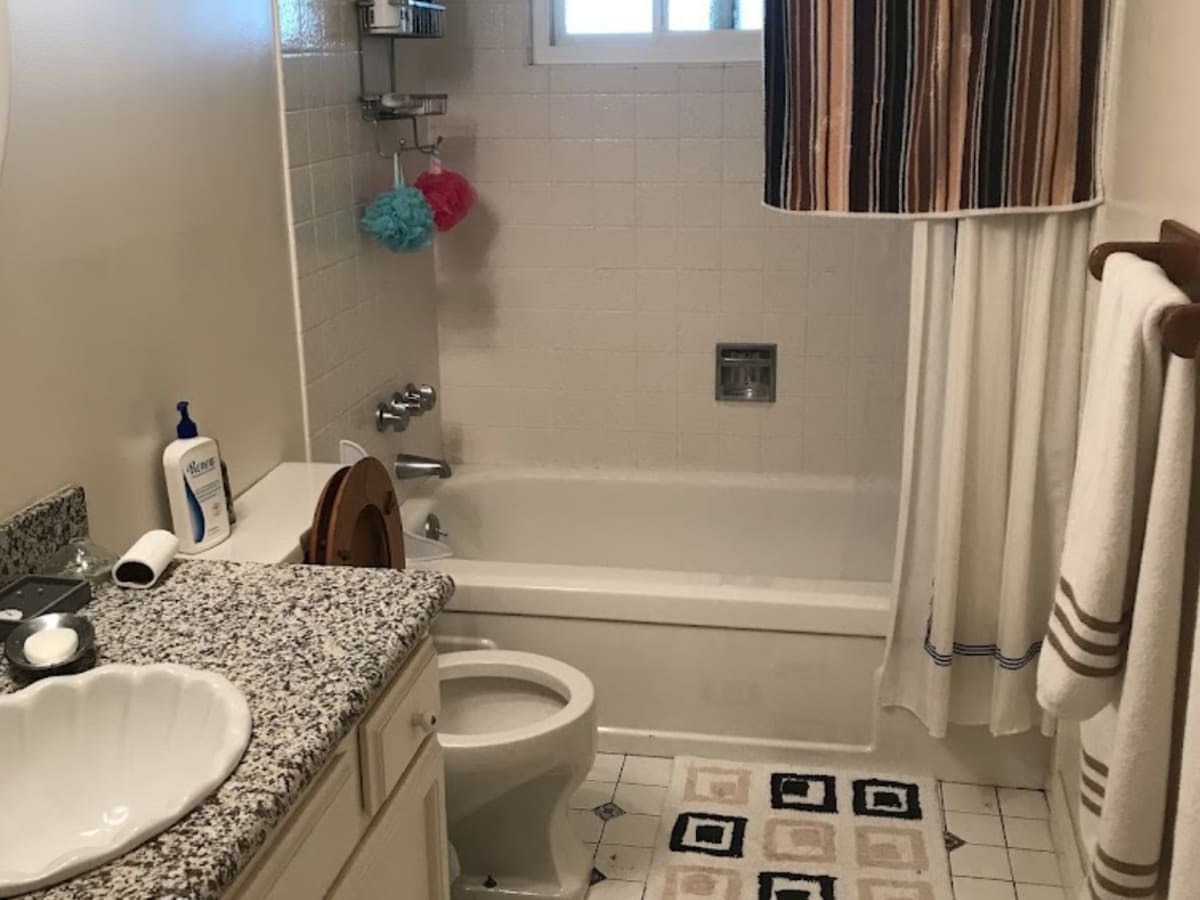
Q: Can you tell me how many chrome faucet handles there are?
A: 3